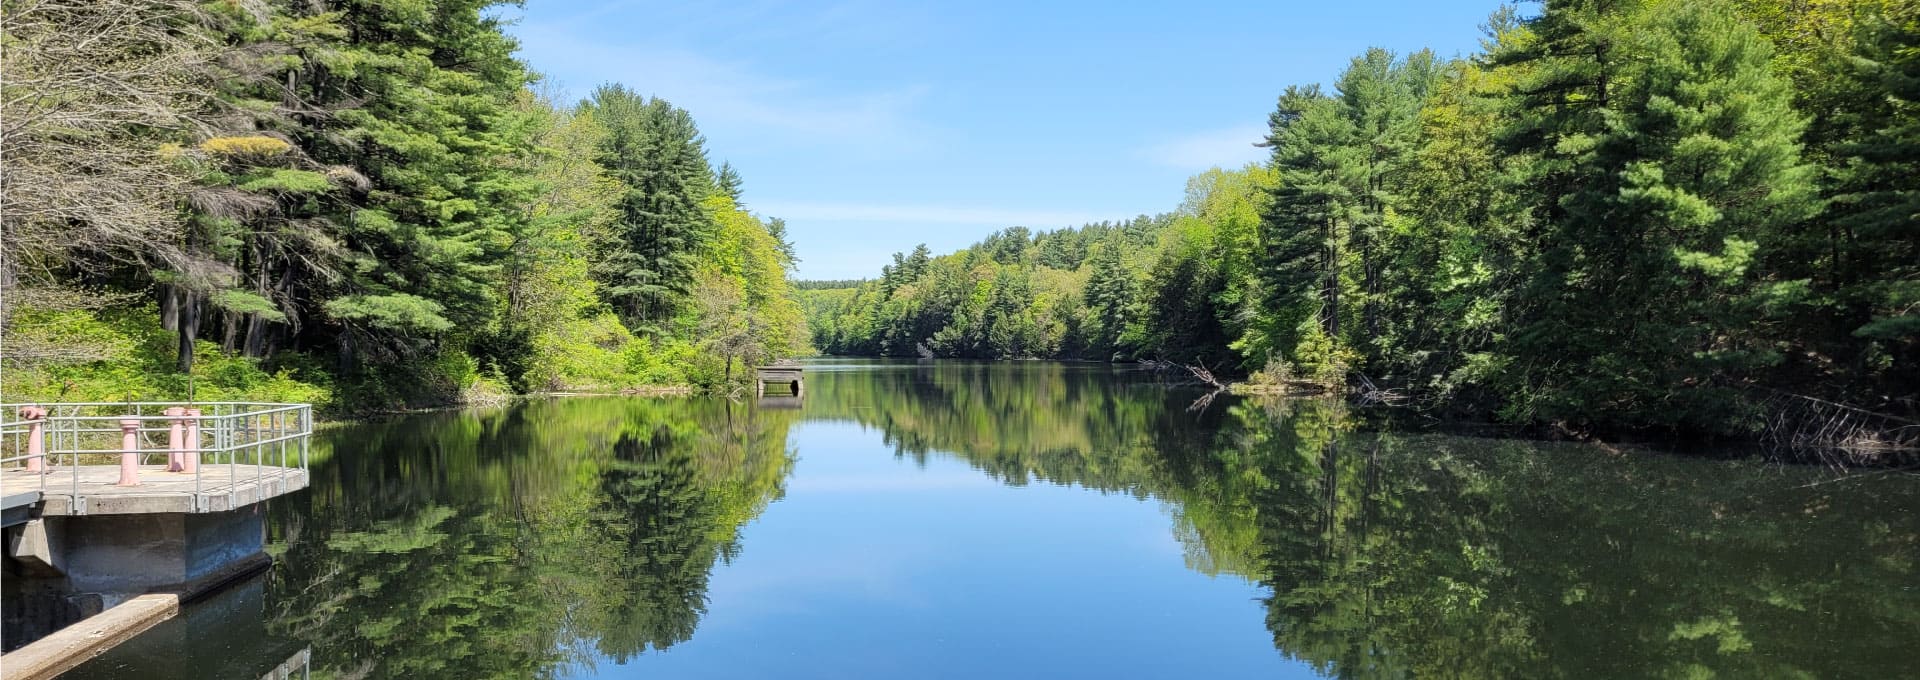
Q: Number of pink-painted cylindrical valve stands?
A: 4